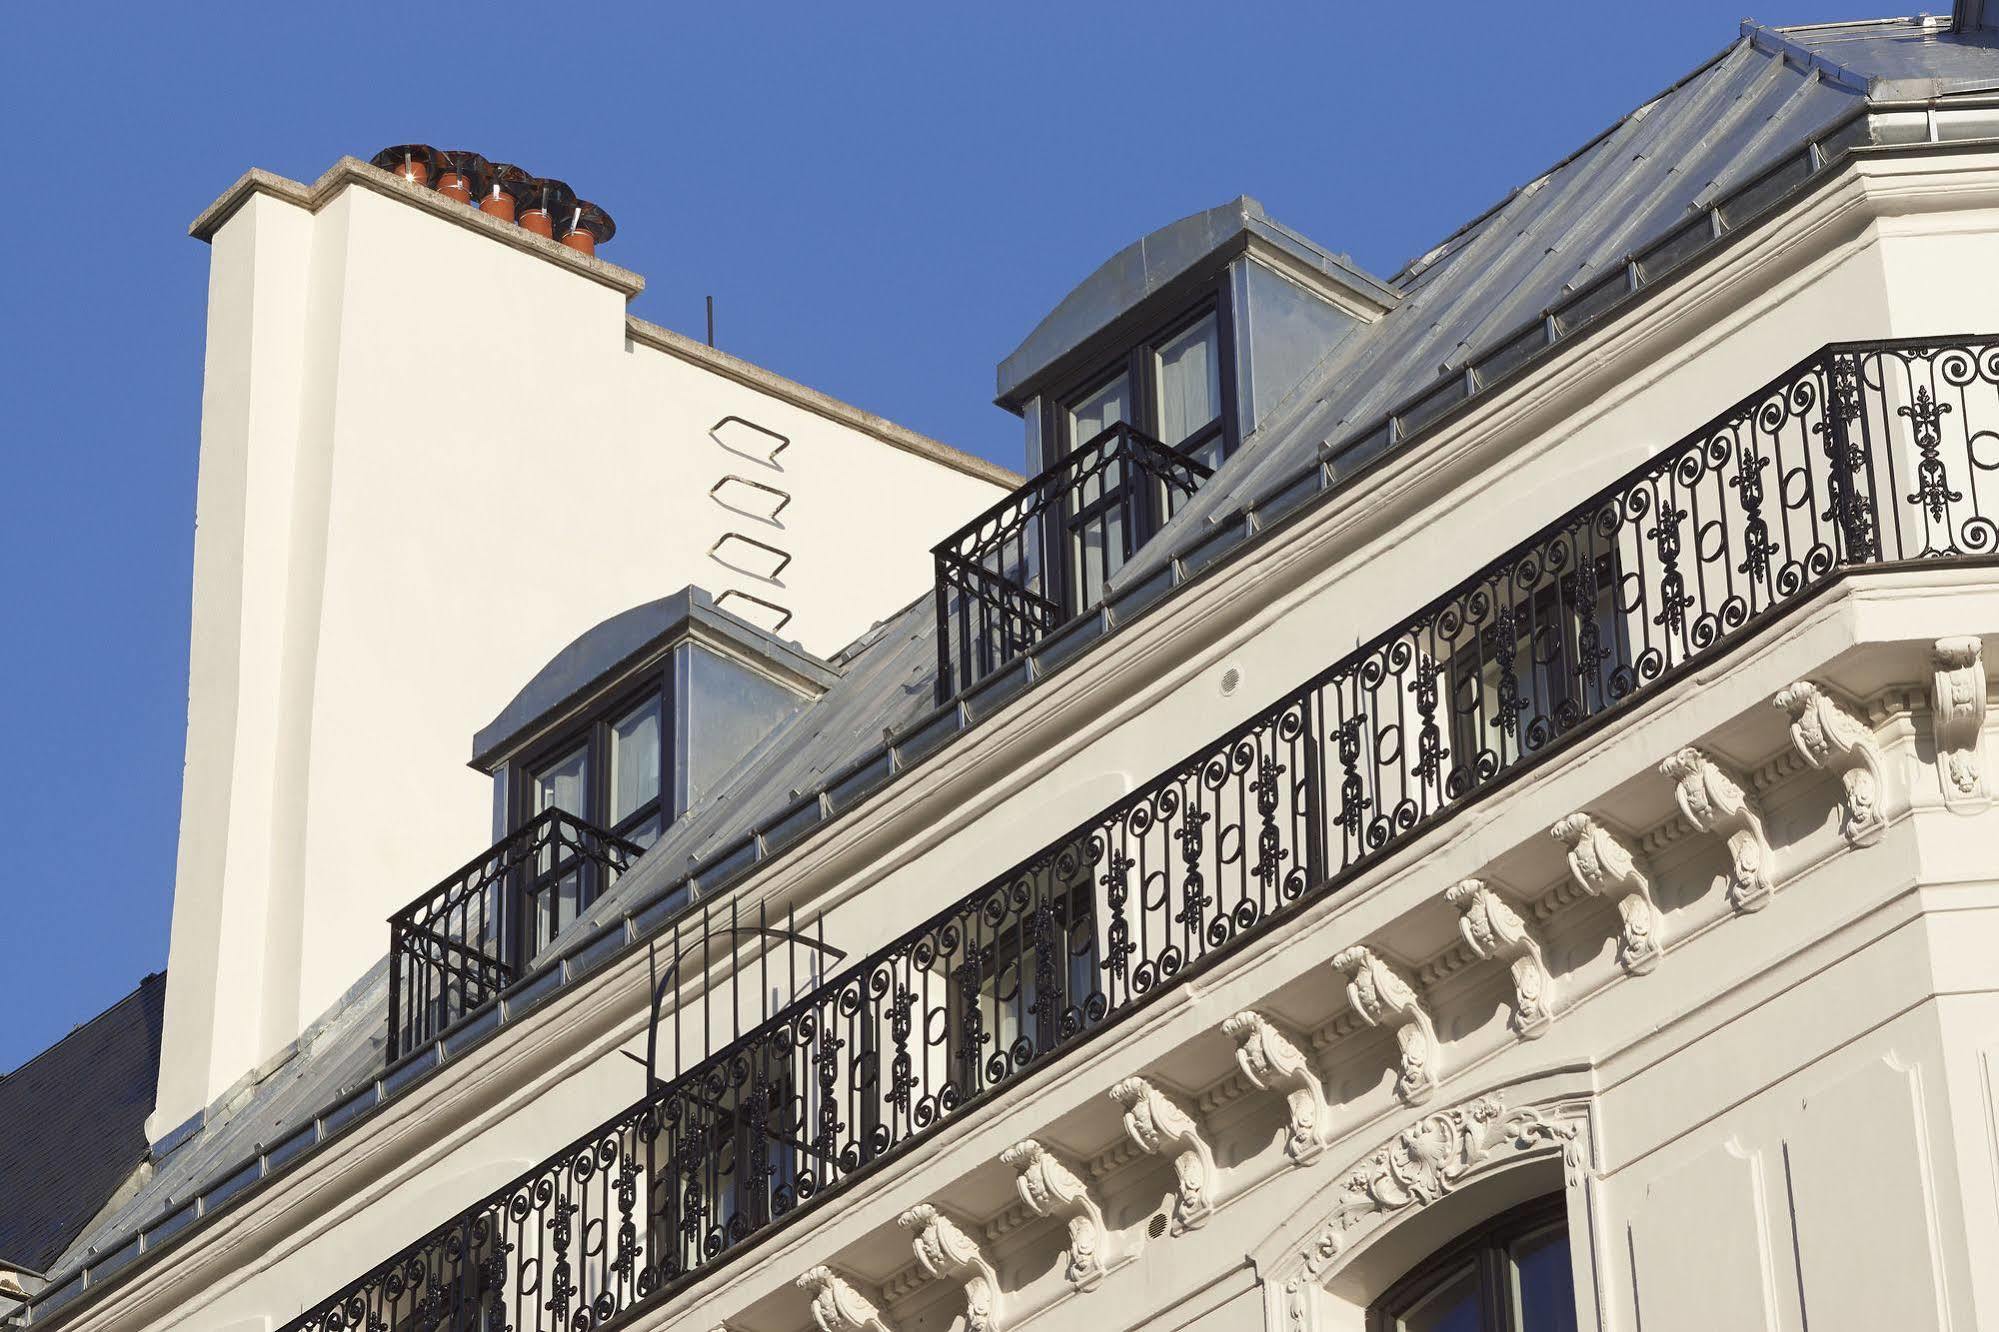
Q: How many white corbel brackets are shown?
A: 11